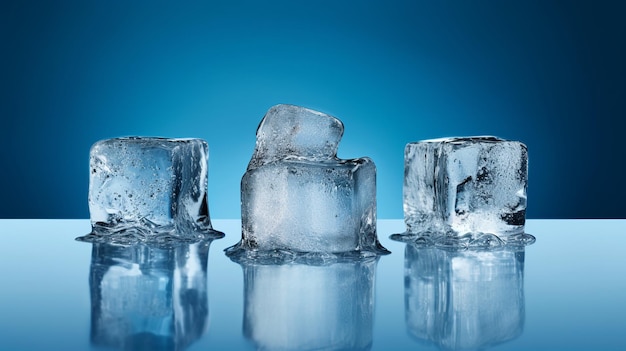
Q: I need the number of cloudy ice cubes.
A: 2